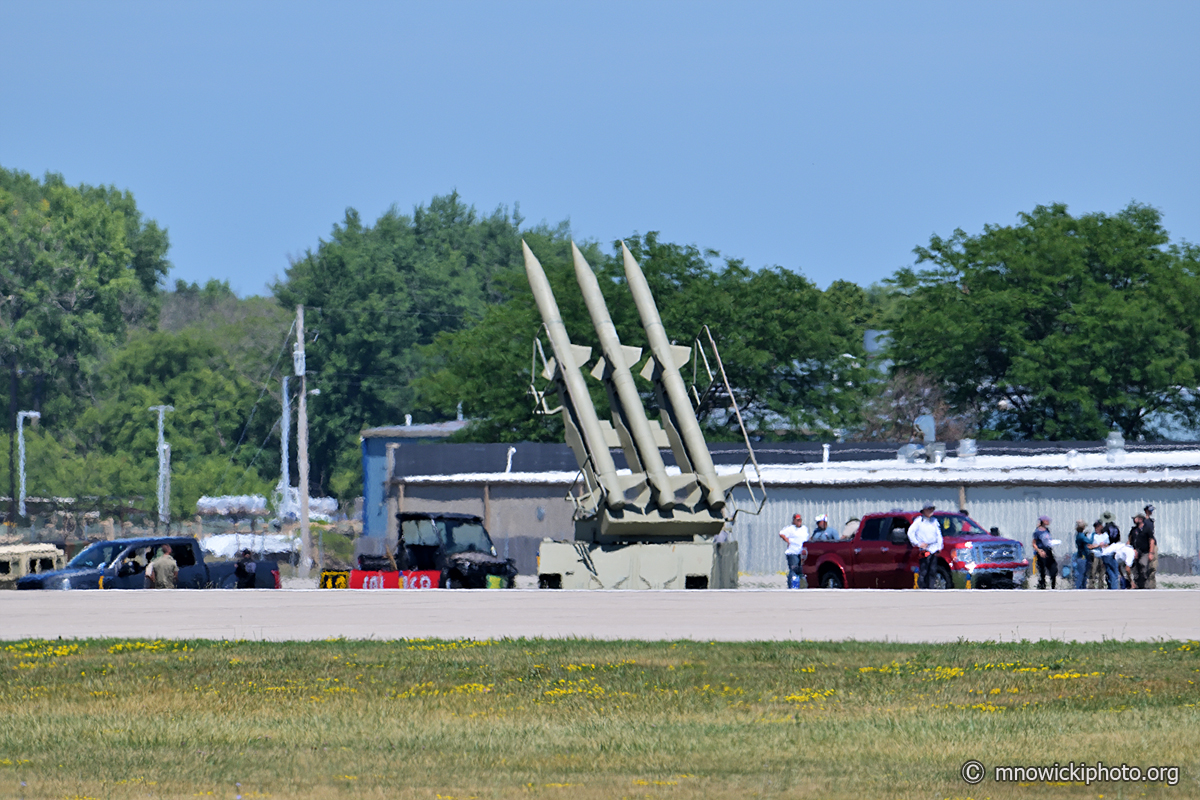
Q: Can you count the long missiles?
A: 3